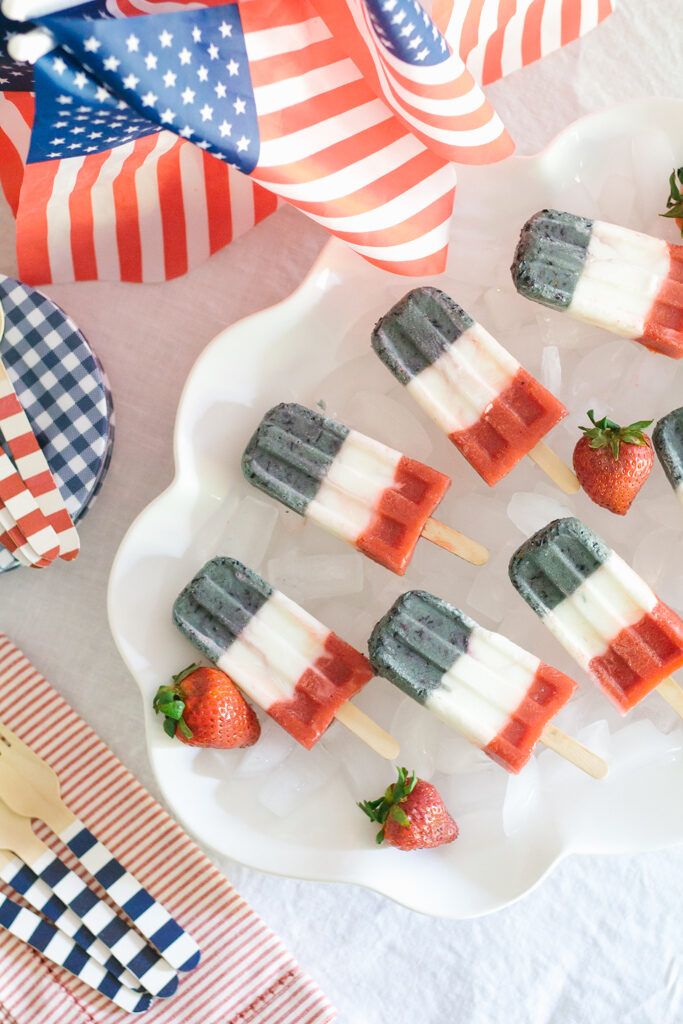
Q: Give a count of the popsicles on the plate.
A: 7